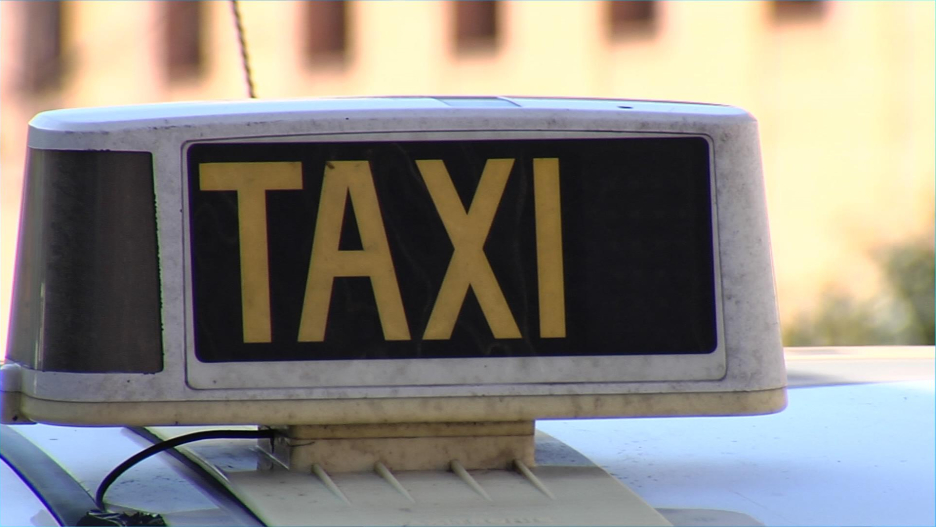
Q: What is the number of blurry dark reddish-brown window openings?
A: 6